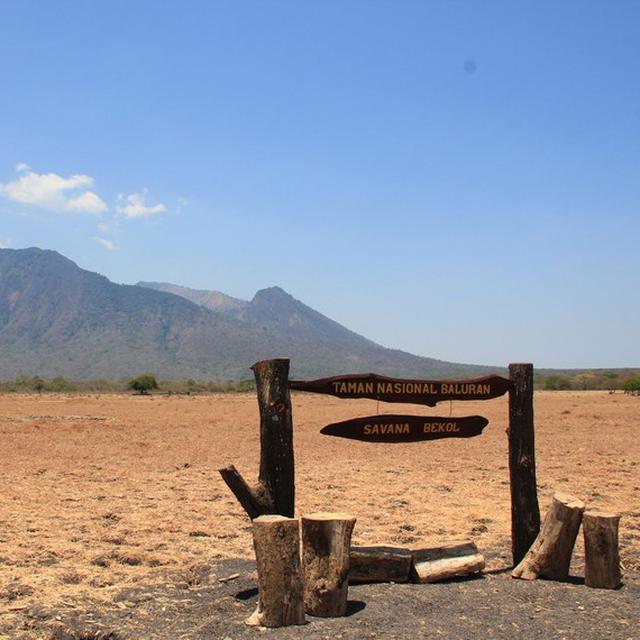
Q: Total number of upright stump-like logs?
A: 4